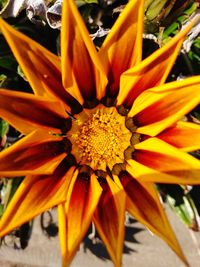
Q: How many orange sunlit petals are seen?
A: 13